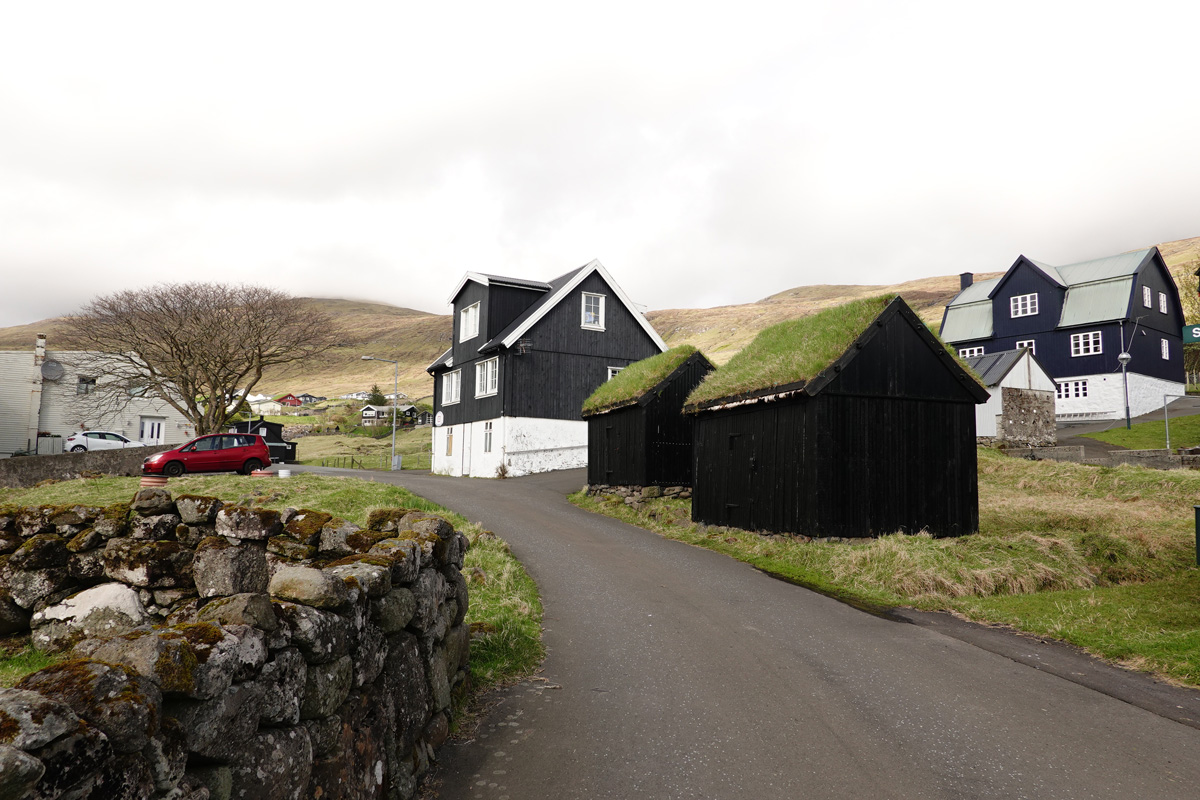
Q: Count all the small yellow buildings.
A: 0